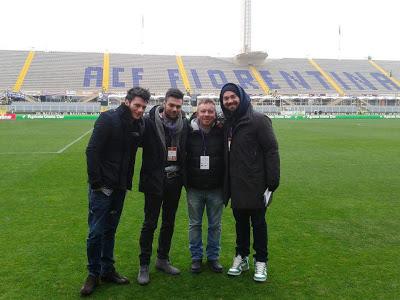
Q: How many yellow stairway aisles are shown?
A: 6